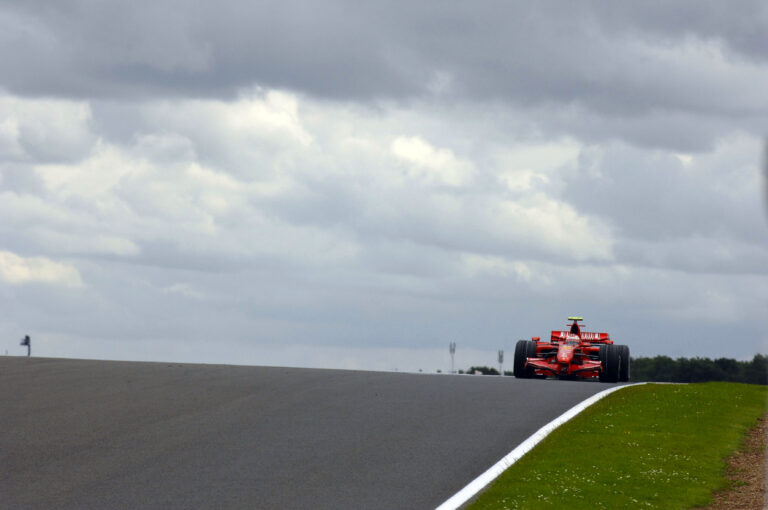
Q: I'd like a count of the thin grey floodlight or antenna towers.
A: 2